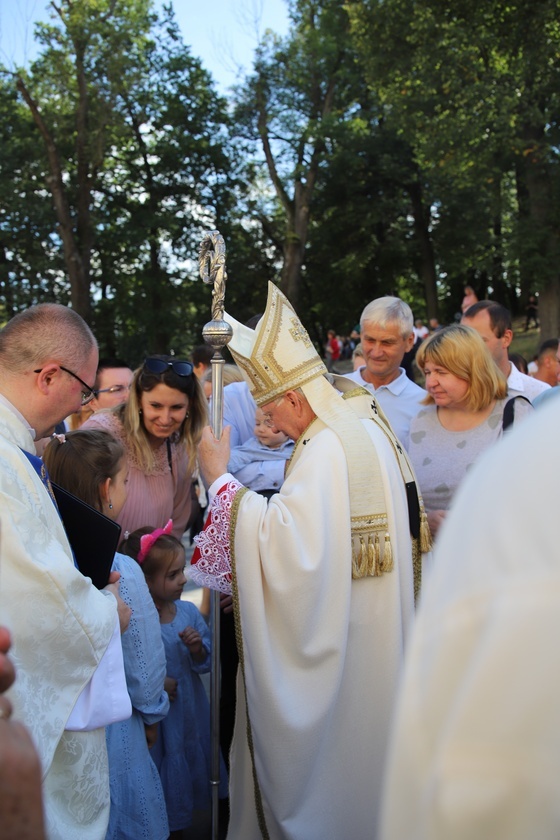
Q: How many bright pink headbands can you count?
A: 1